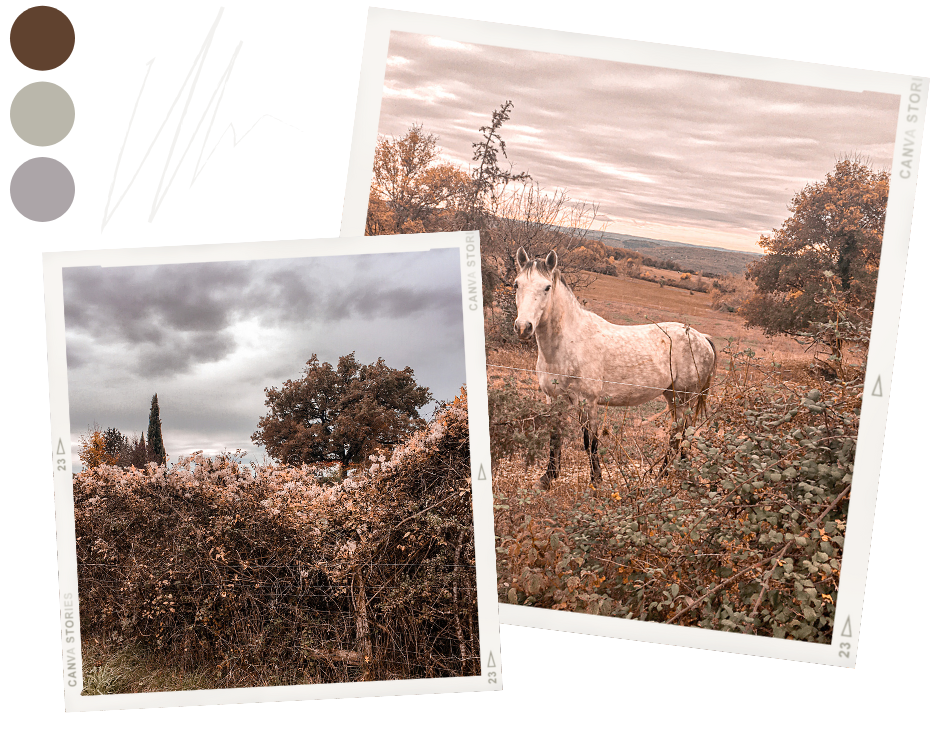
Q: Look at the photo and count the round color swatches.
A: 3